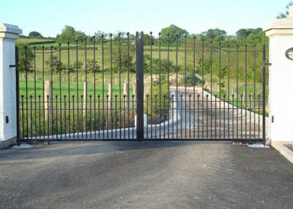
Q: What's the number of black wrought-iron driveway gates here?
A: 2